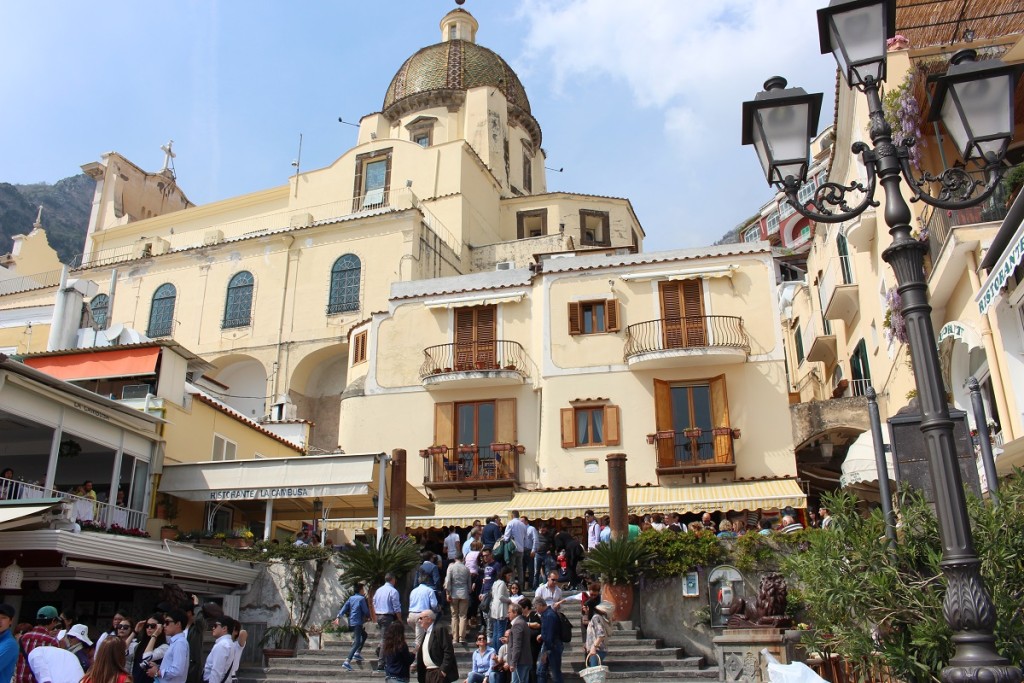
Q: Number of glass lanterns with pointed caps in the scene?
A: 3